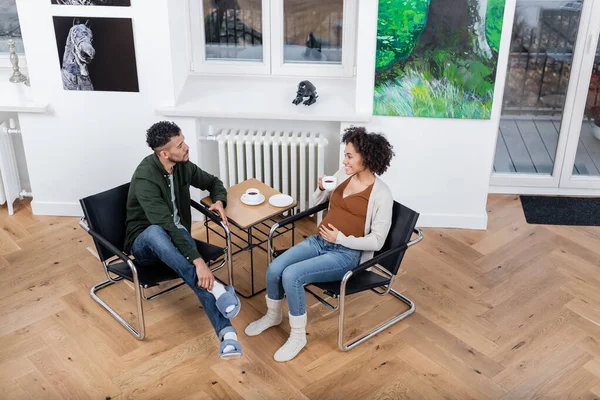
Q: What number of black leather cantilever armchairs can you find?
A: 2